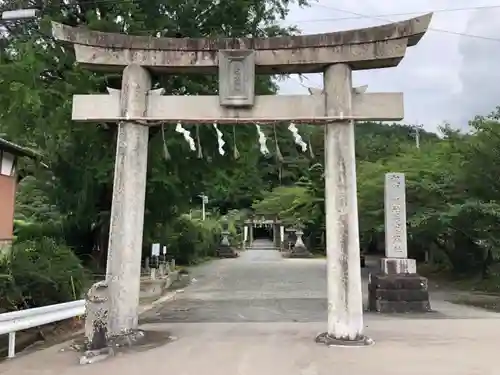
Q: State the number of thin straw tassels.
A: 5